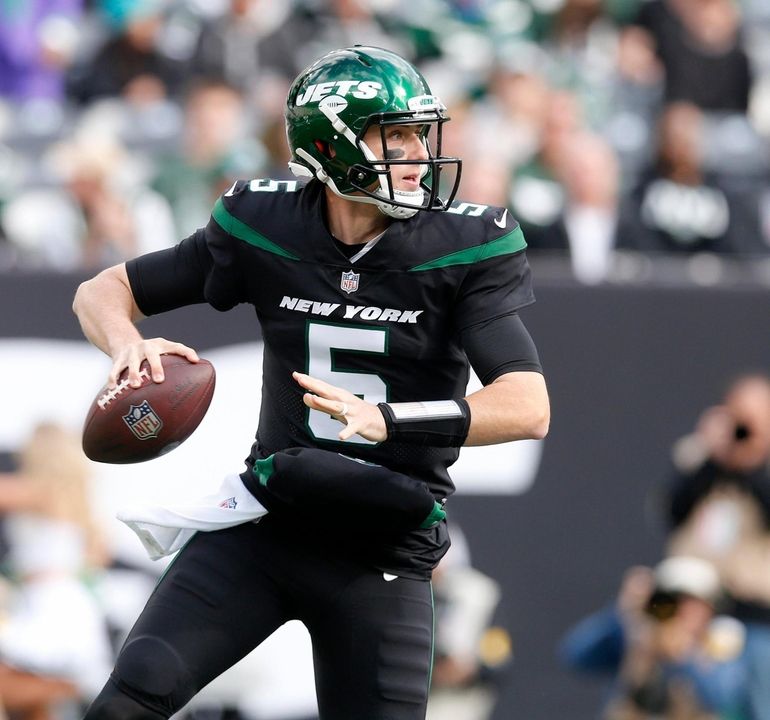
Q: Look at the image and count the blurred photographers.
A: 2